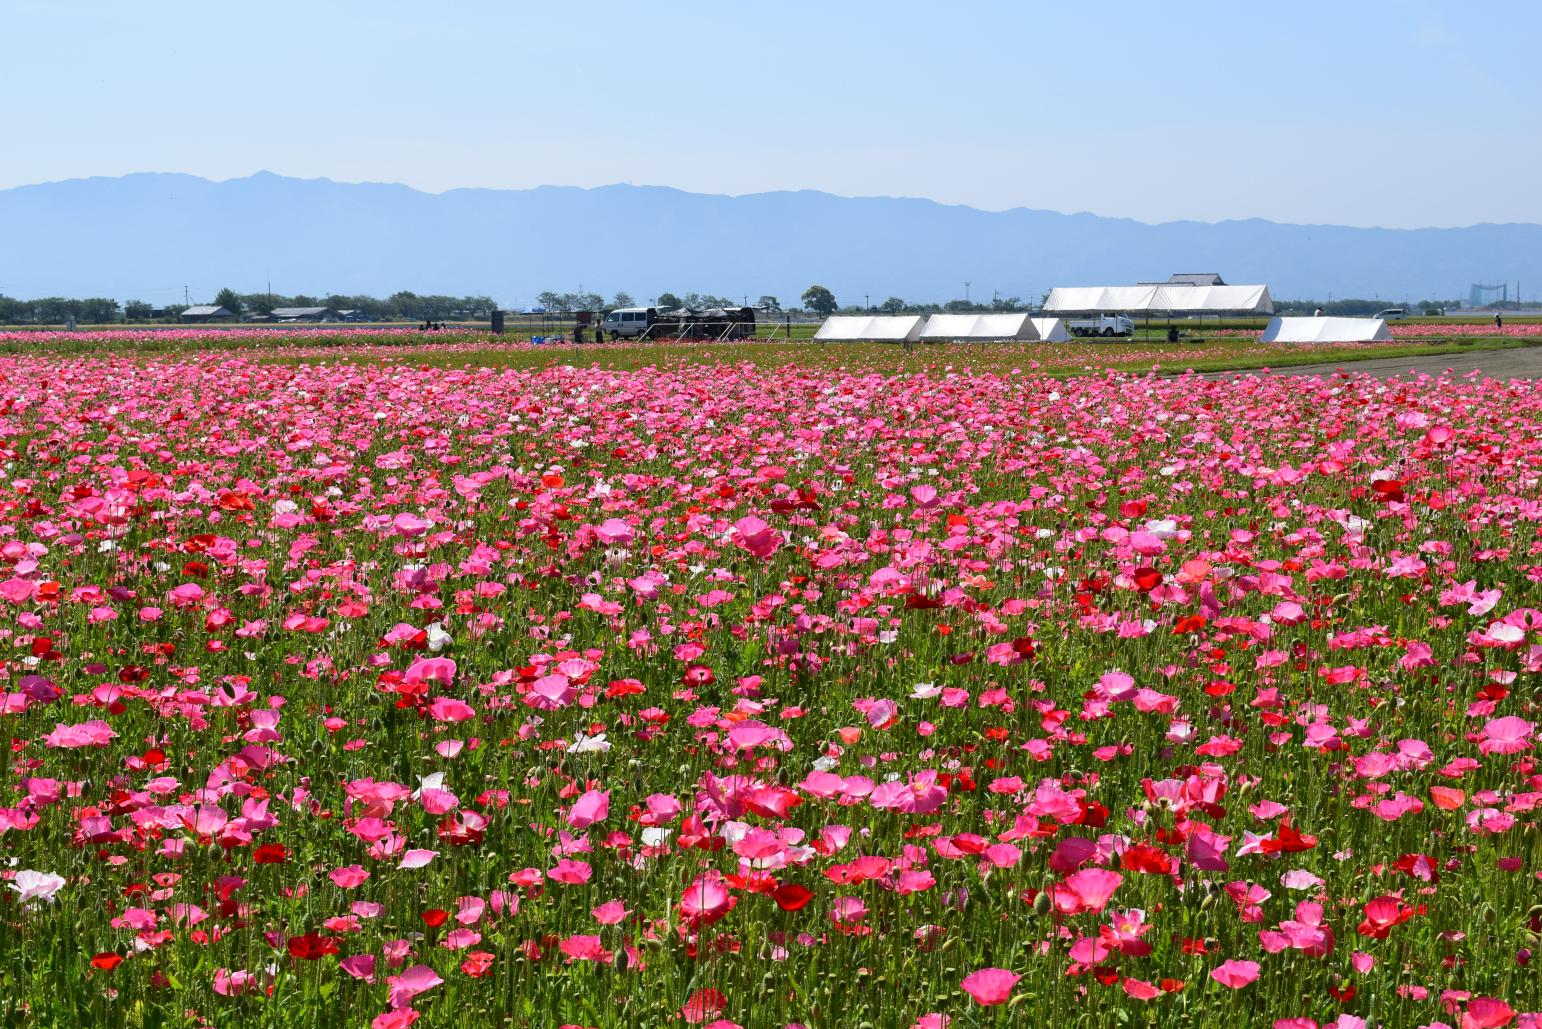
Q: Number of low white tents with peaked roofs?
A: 4